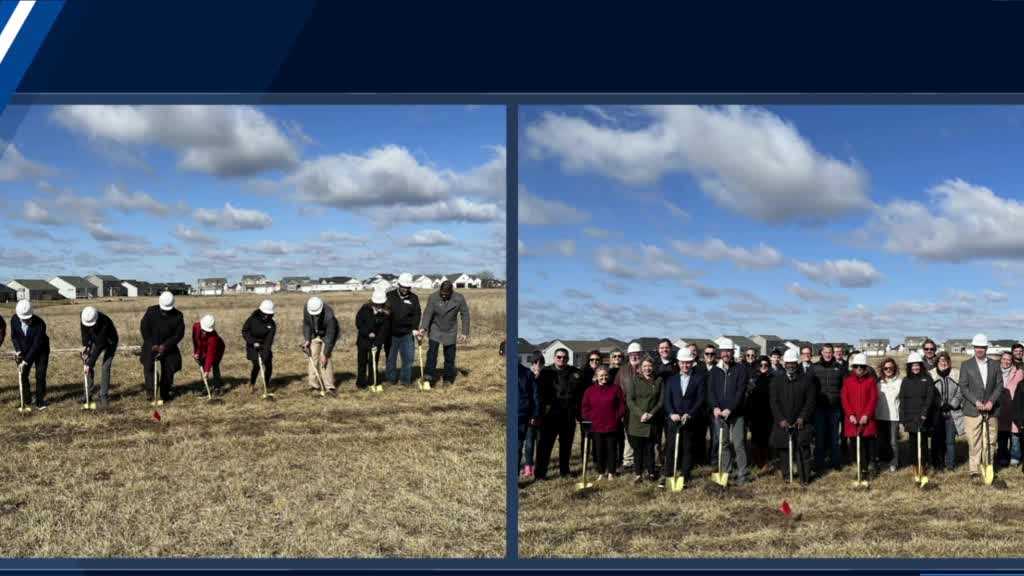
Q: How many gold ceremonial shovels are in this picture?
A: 15